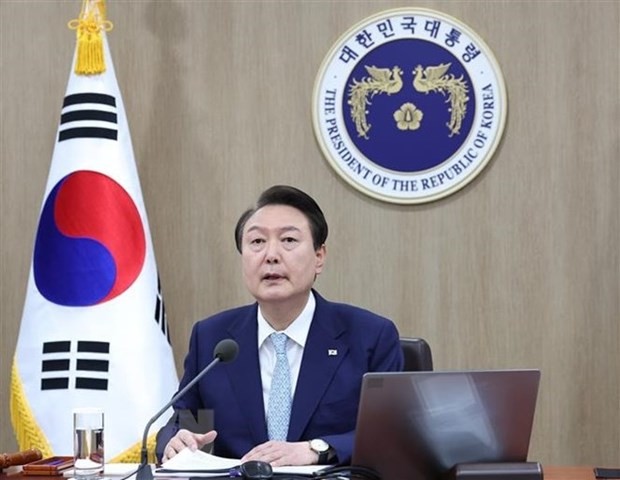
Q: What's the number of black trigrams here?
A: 3